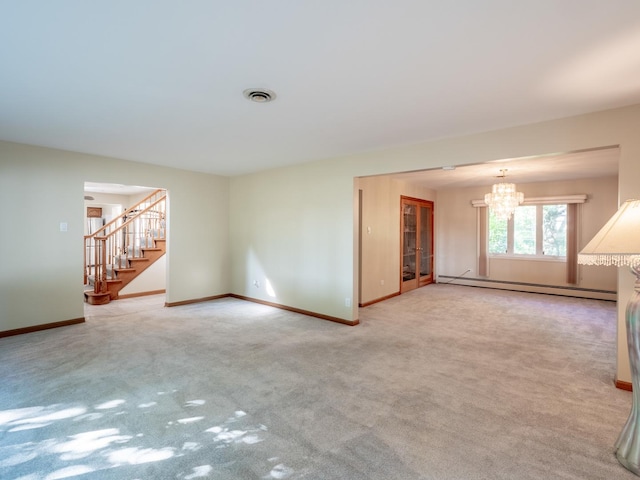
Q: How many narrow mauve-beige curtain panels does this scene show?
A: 2